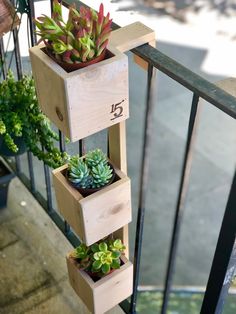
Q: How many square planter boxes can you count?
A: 3